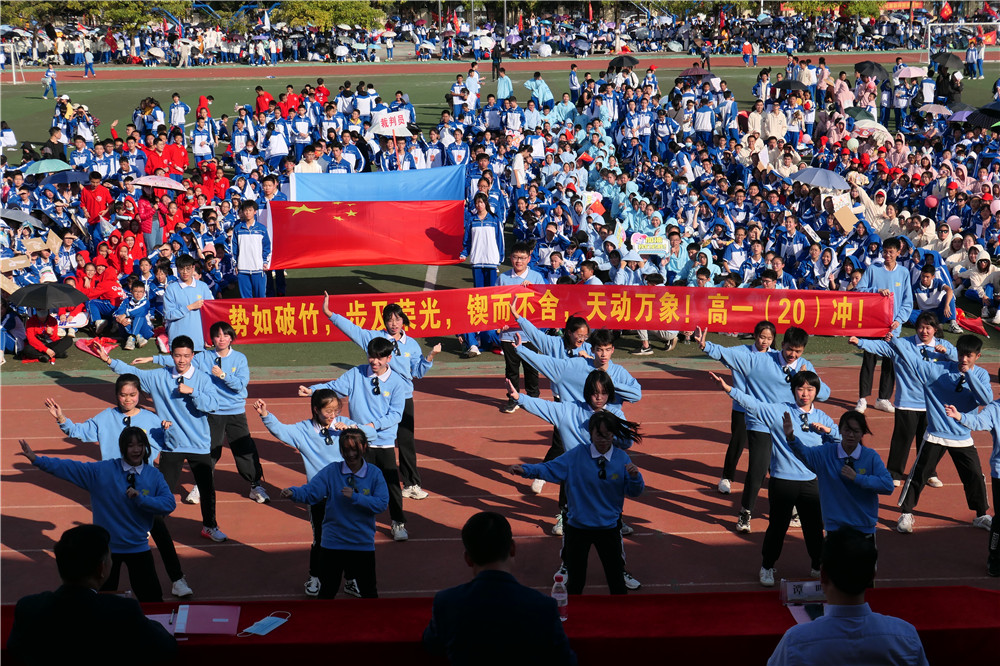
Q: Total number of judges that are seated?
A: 3